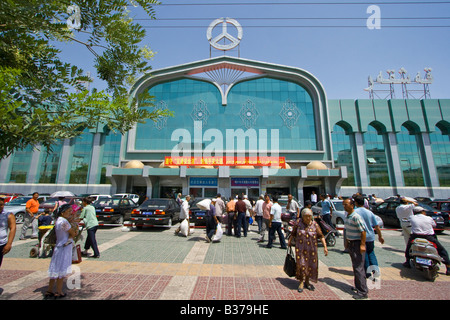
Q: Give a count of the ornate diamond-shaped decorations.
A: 4